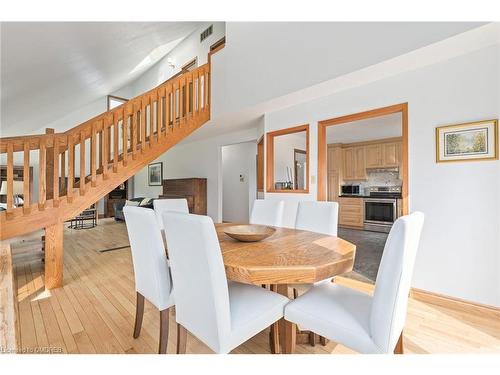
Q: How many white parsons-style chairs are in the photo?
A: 6